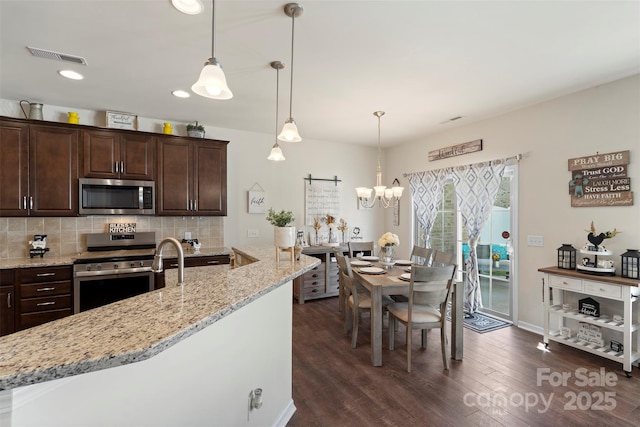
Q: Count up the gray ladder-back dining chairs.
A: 6